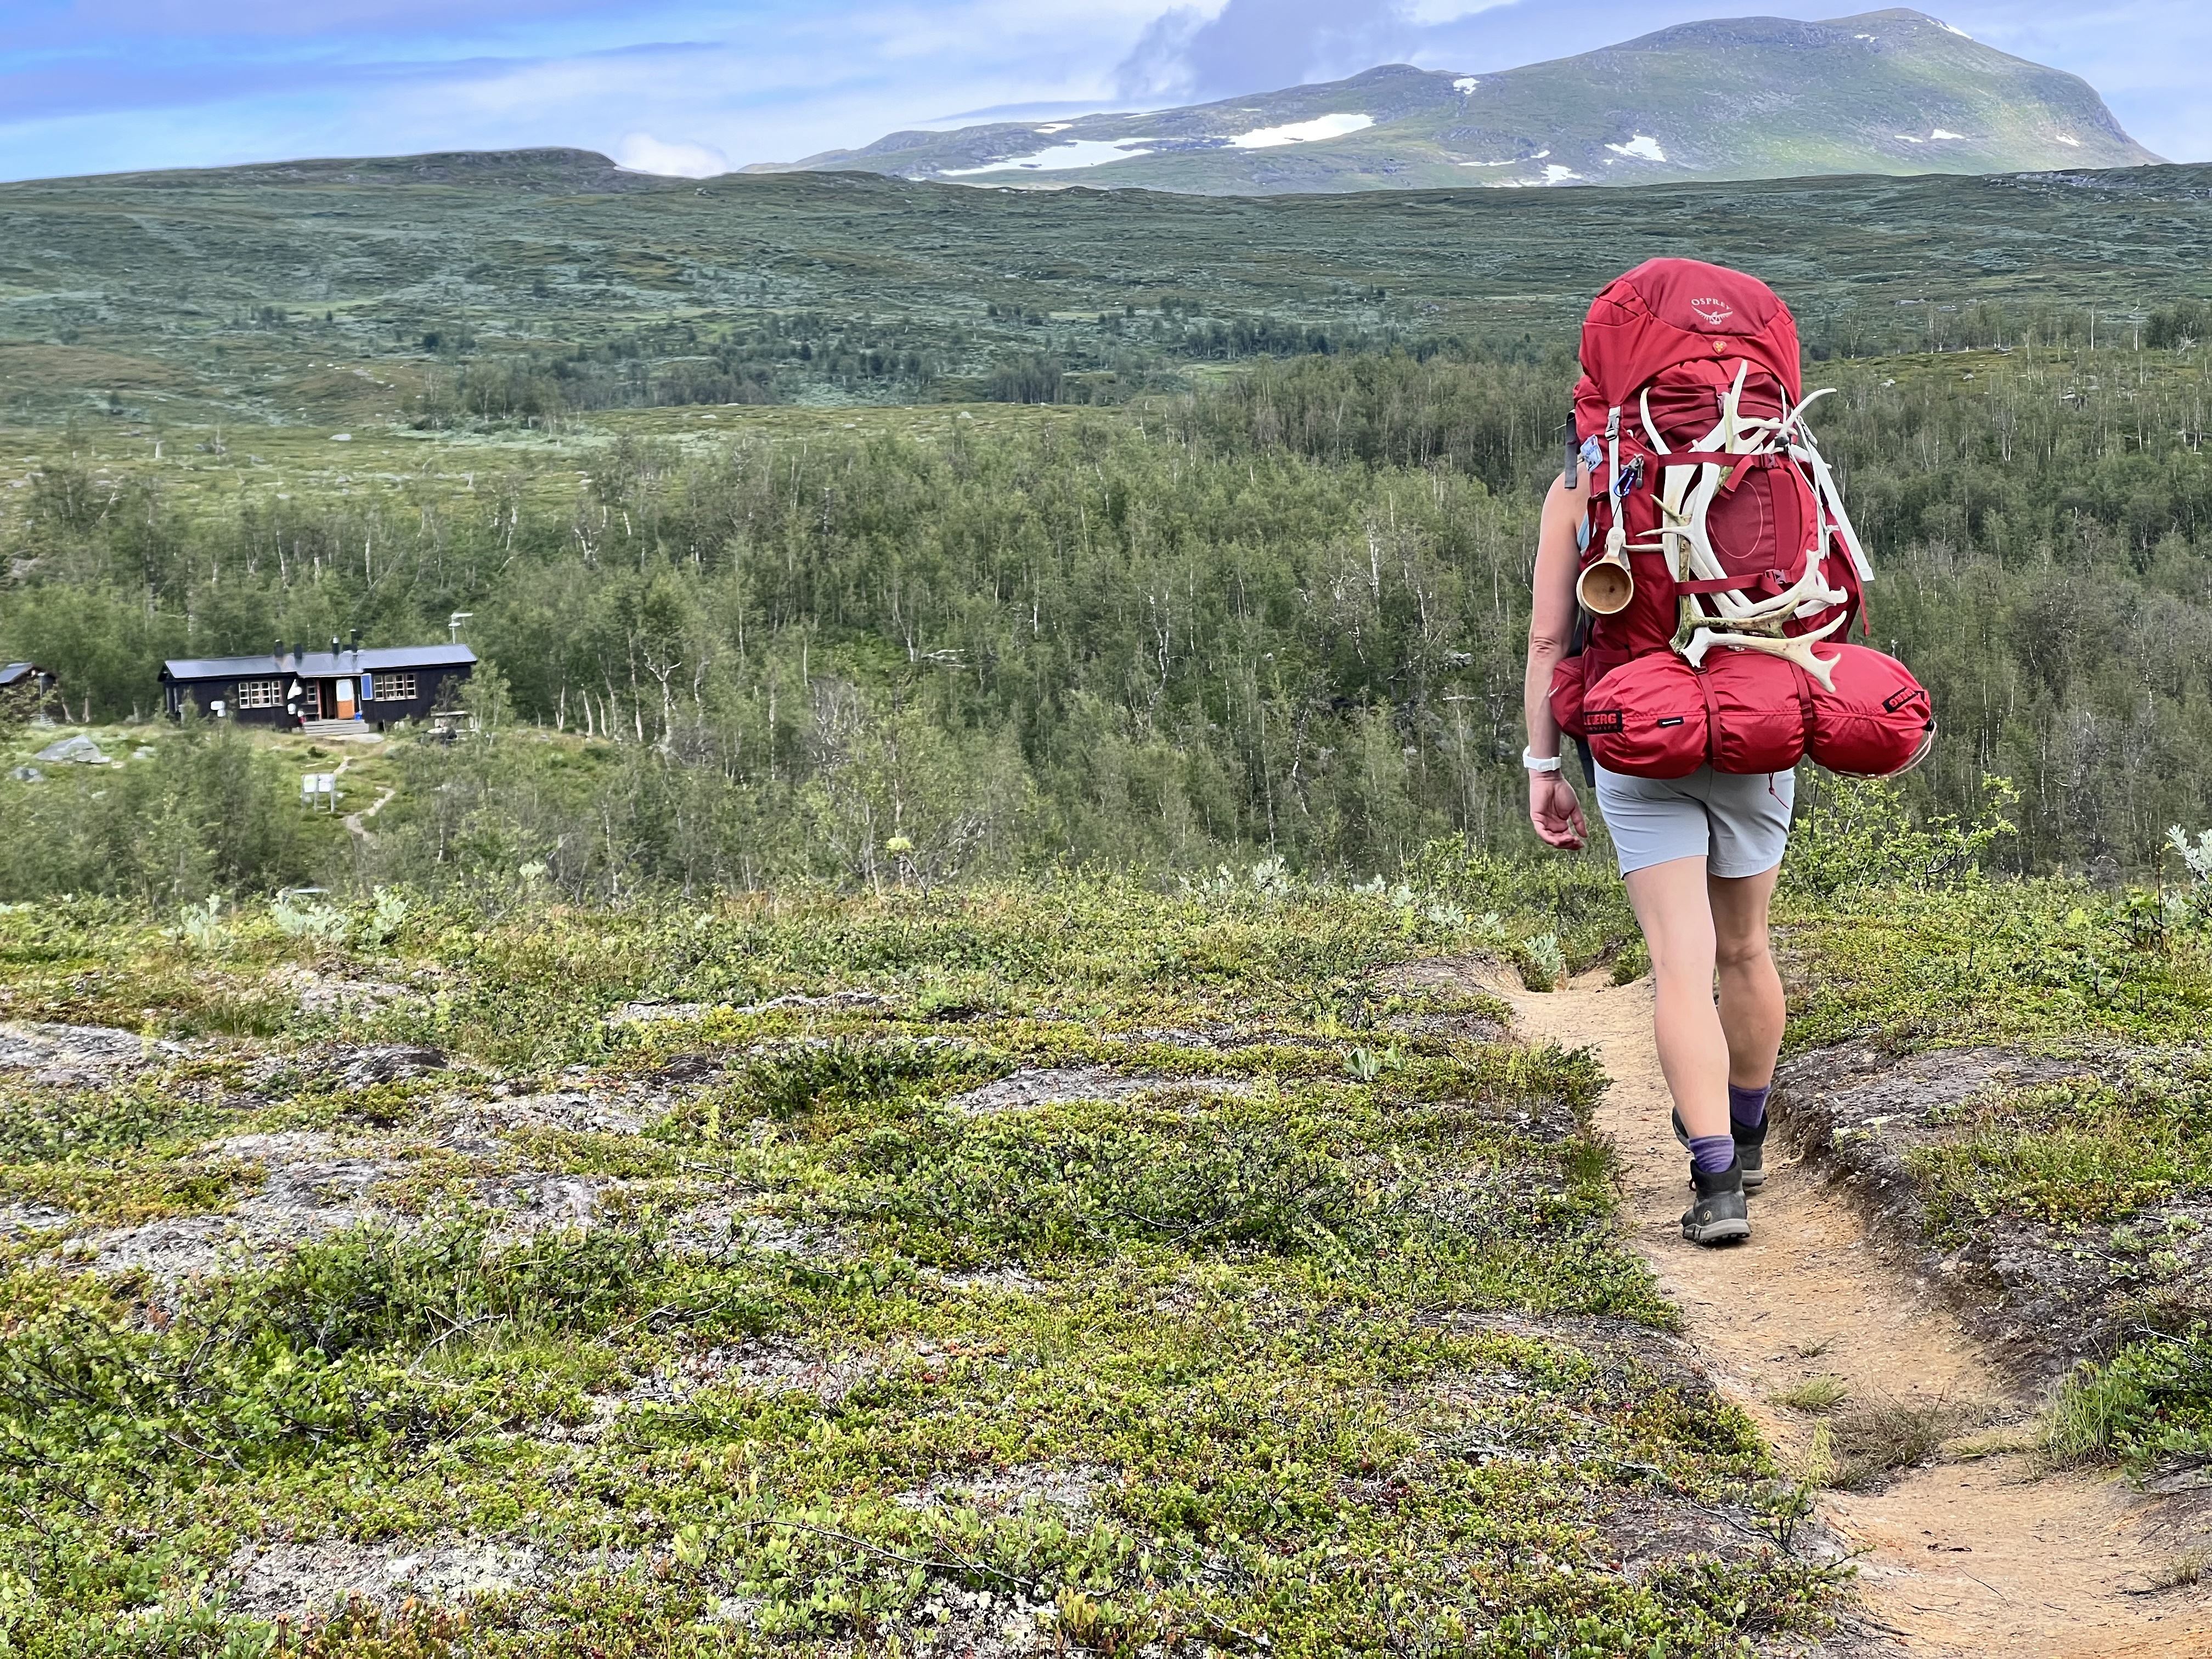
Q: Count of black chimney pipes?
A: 4